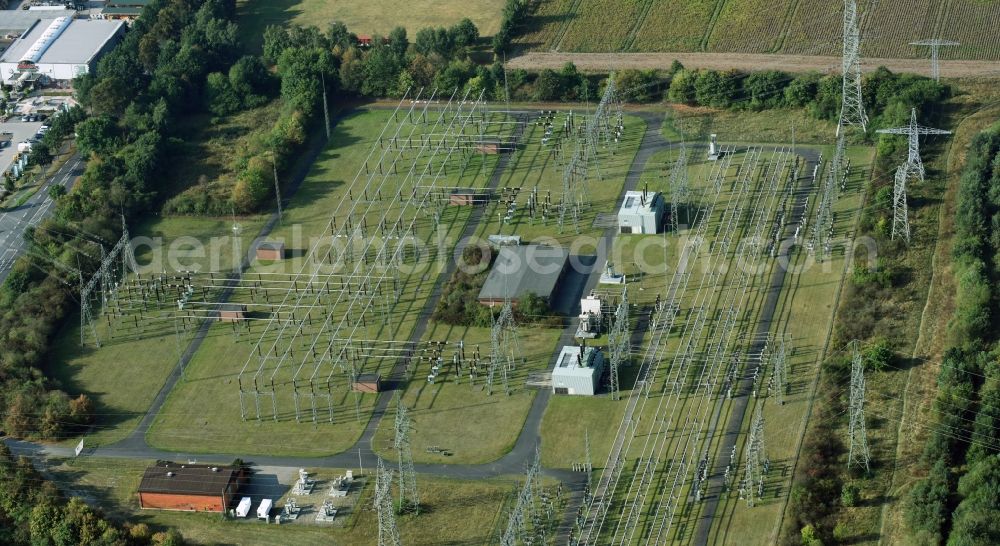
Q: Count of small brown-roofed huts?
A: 5